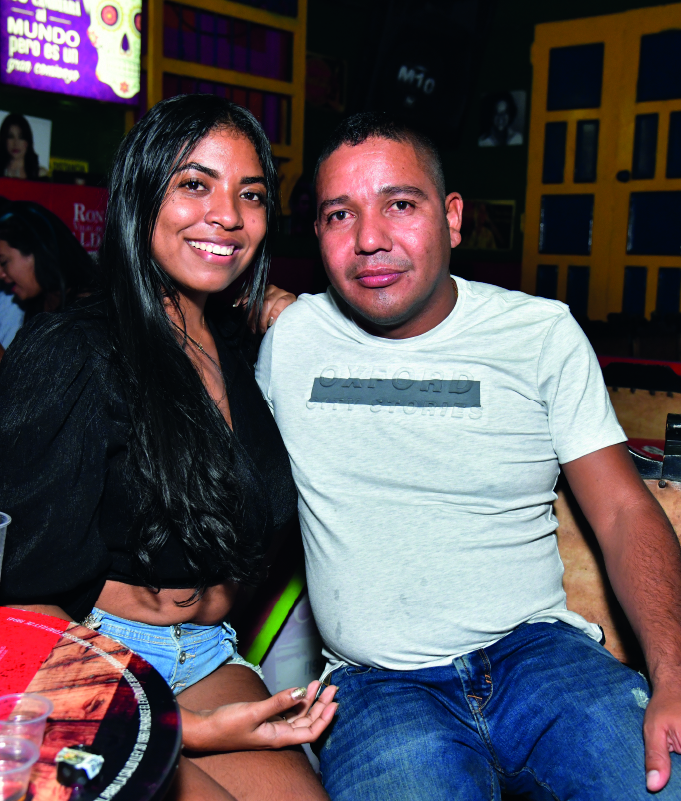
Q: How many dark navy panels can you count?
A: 12